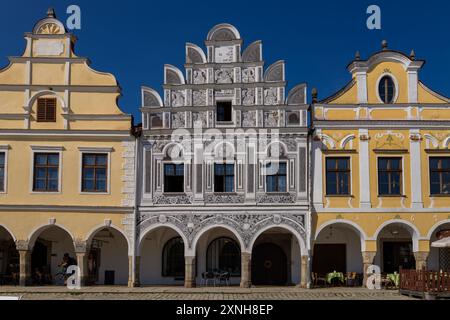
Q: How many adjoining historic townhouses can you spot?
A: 3